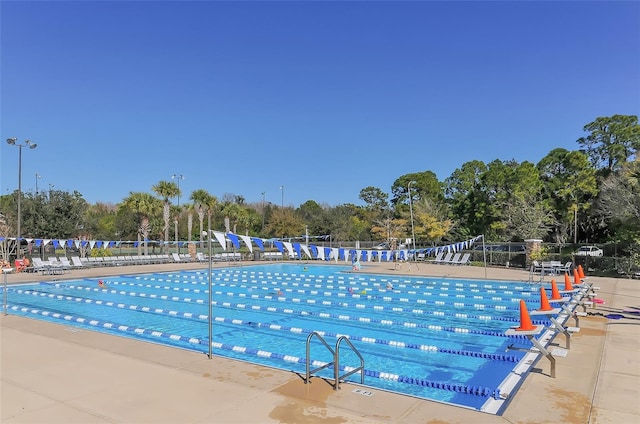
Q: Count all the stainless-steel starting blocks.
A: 6